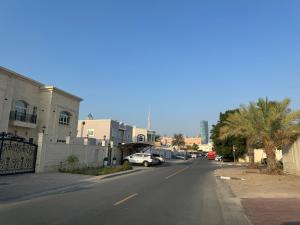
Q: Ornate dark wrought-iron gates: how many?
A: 1